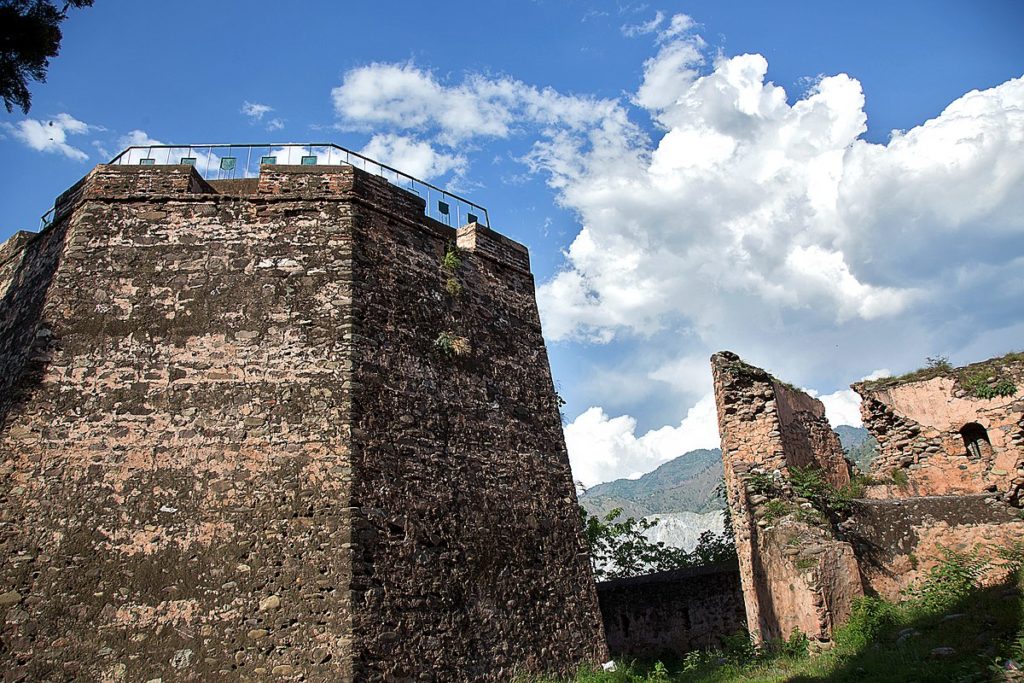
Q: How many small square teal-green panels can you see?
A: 7